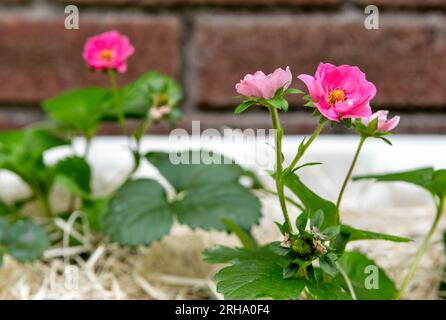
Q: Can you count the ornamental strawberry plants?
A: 2